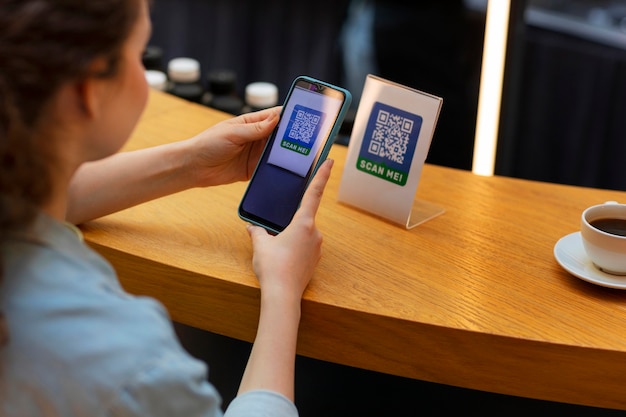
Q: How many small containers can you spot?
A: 5